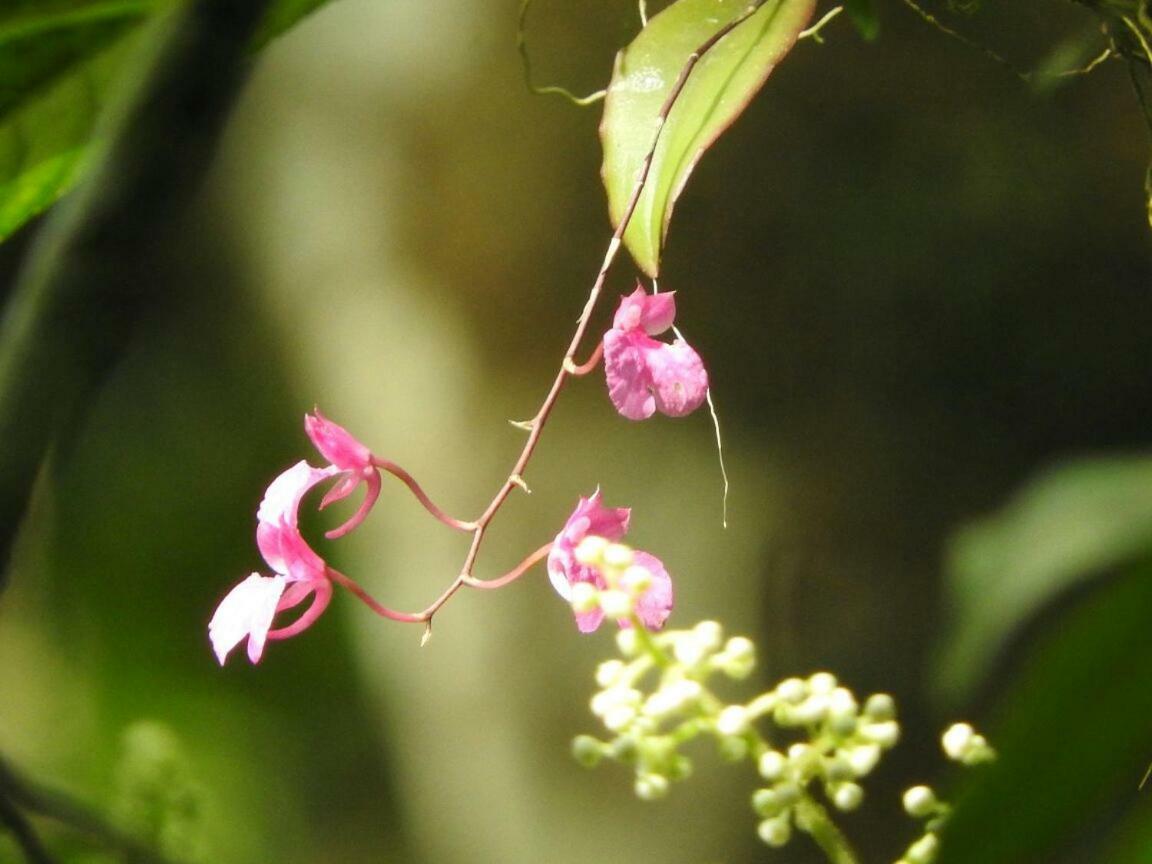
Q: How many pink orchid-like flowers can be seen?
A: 4